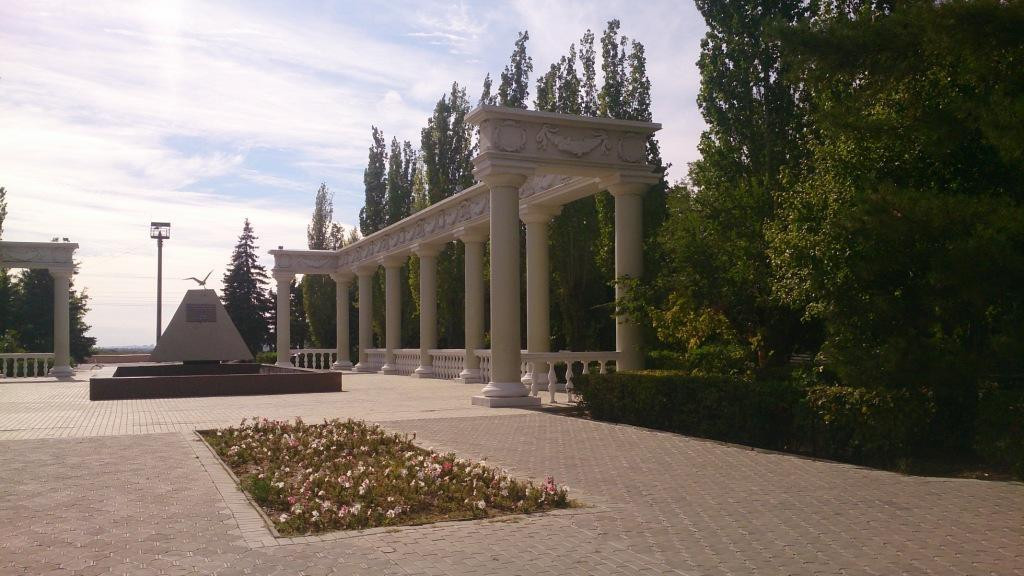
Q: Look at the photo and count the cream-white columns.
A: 10